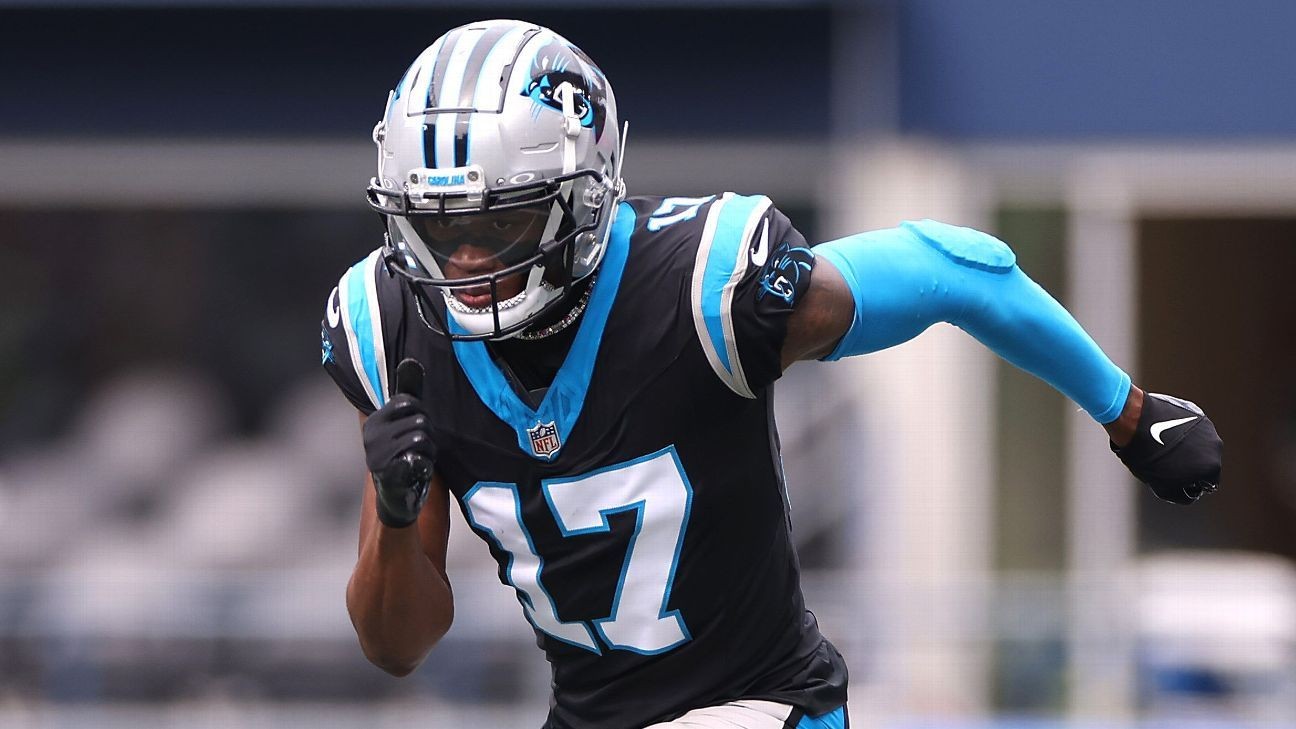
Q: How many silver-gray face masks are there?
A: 0